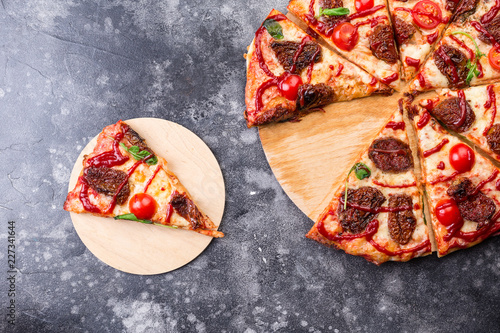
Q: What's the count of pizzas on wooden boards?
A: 2